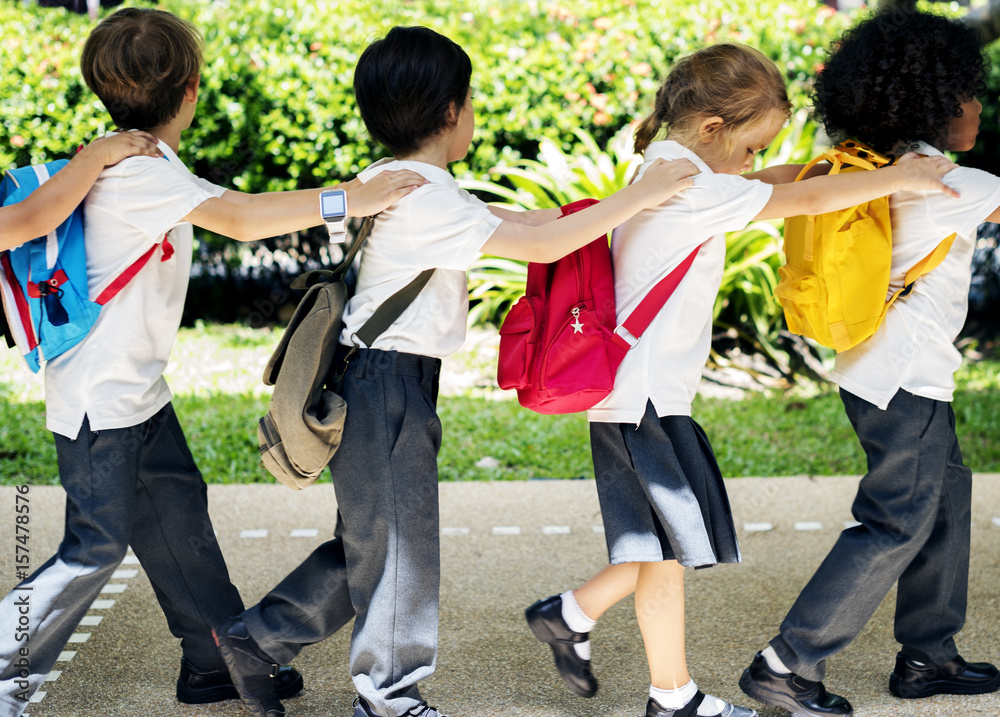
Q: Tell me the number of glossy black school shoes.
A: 5